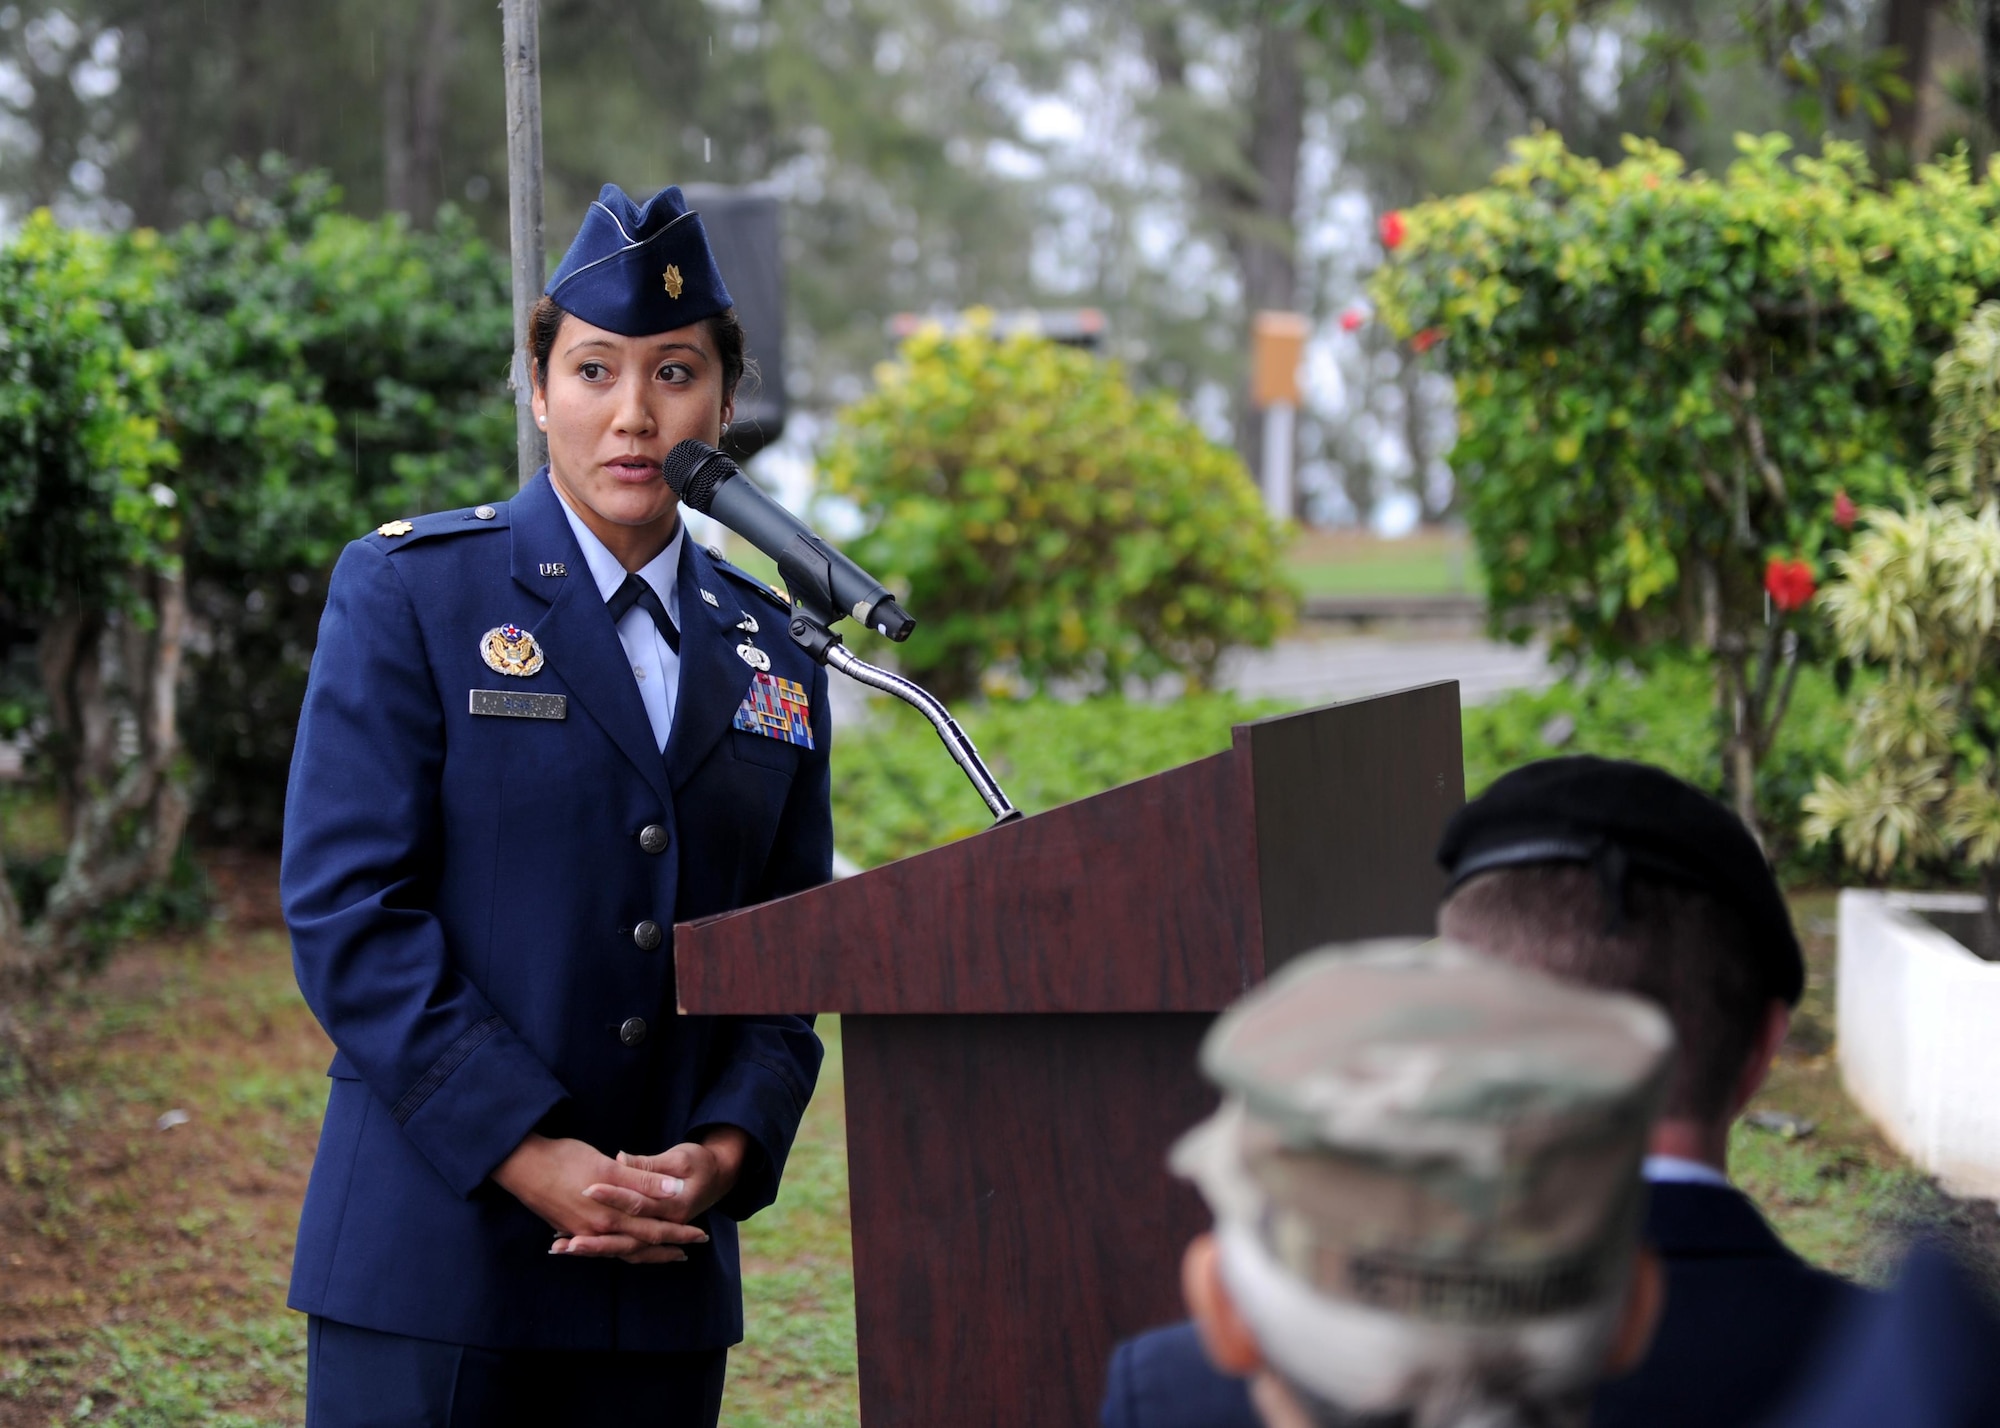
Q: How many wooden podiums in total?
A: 1